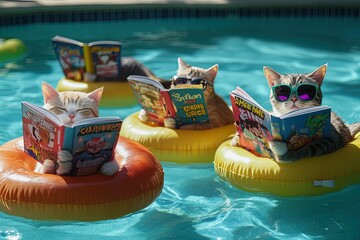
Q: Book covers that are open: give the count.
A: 4